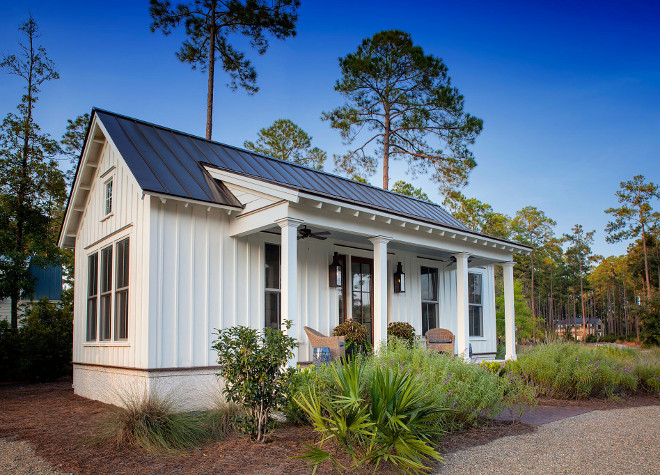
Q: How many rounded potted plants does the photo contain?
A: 2